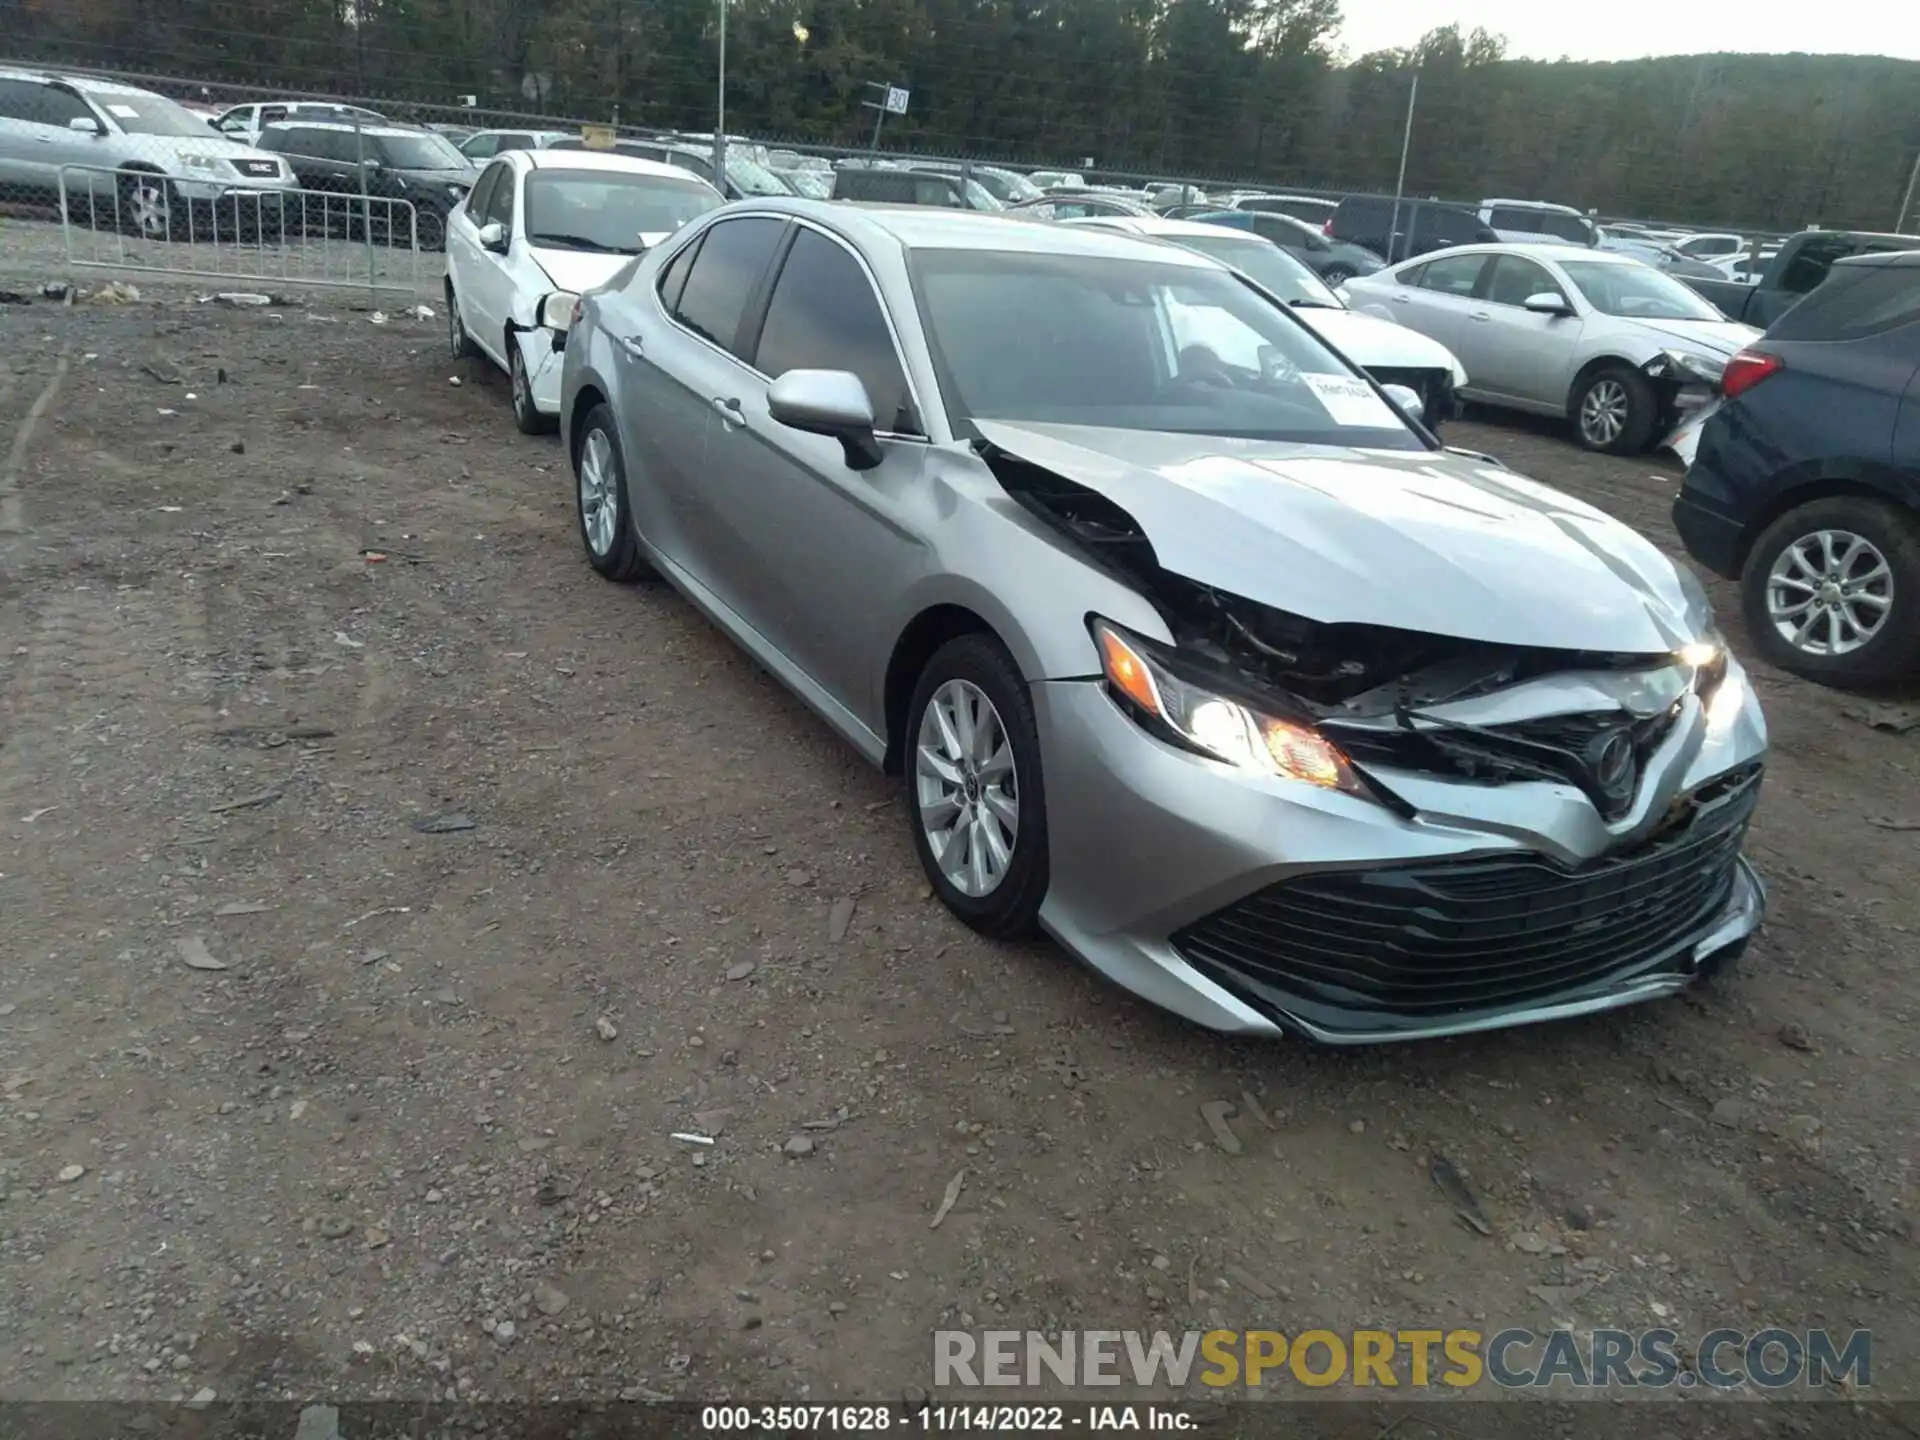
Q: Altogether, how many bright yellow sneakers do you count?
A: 0